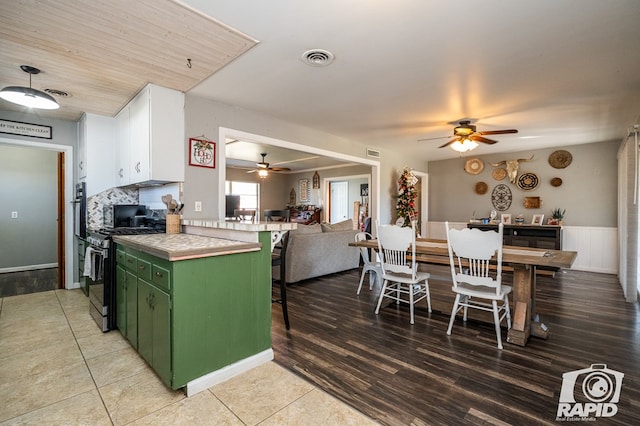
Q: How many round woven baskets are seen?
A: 6